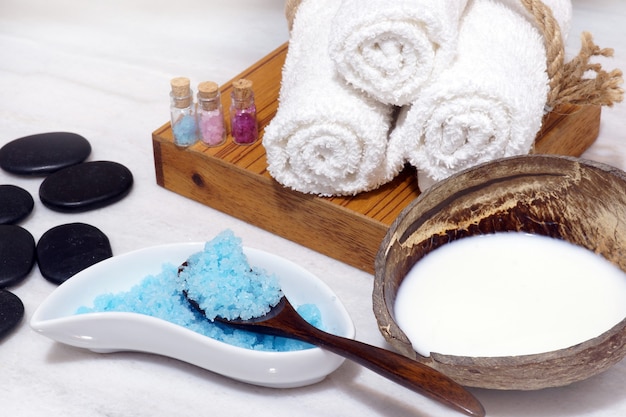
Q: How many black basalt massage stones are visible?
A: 6